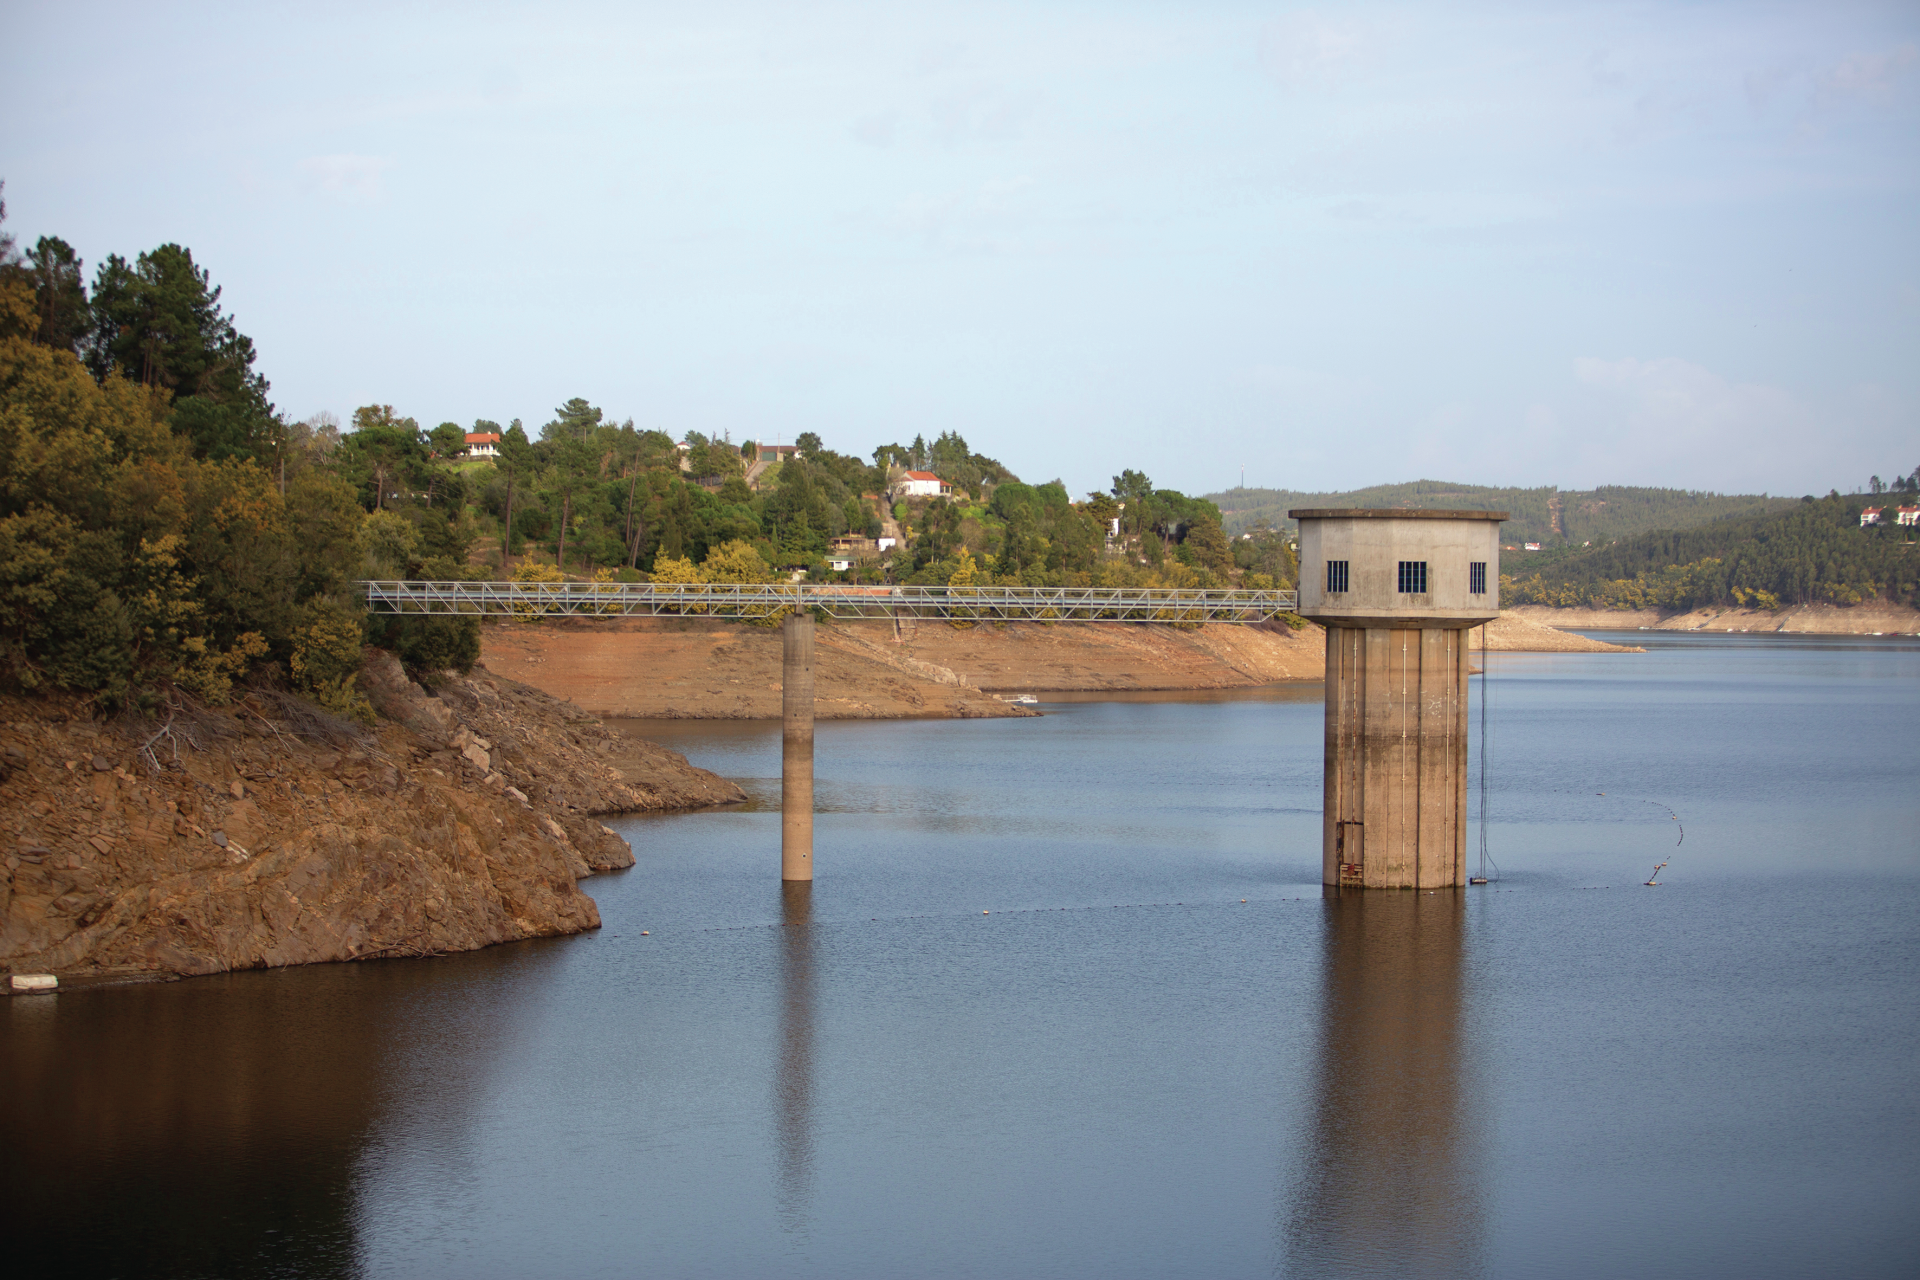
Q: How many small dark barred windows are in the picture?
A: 3